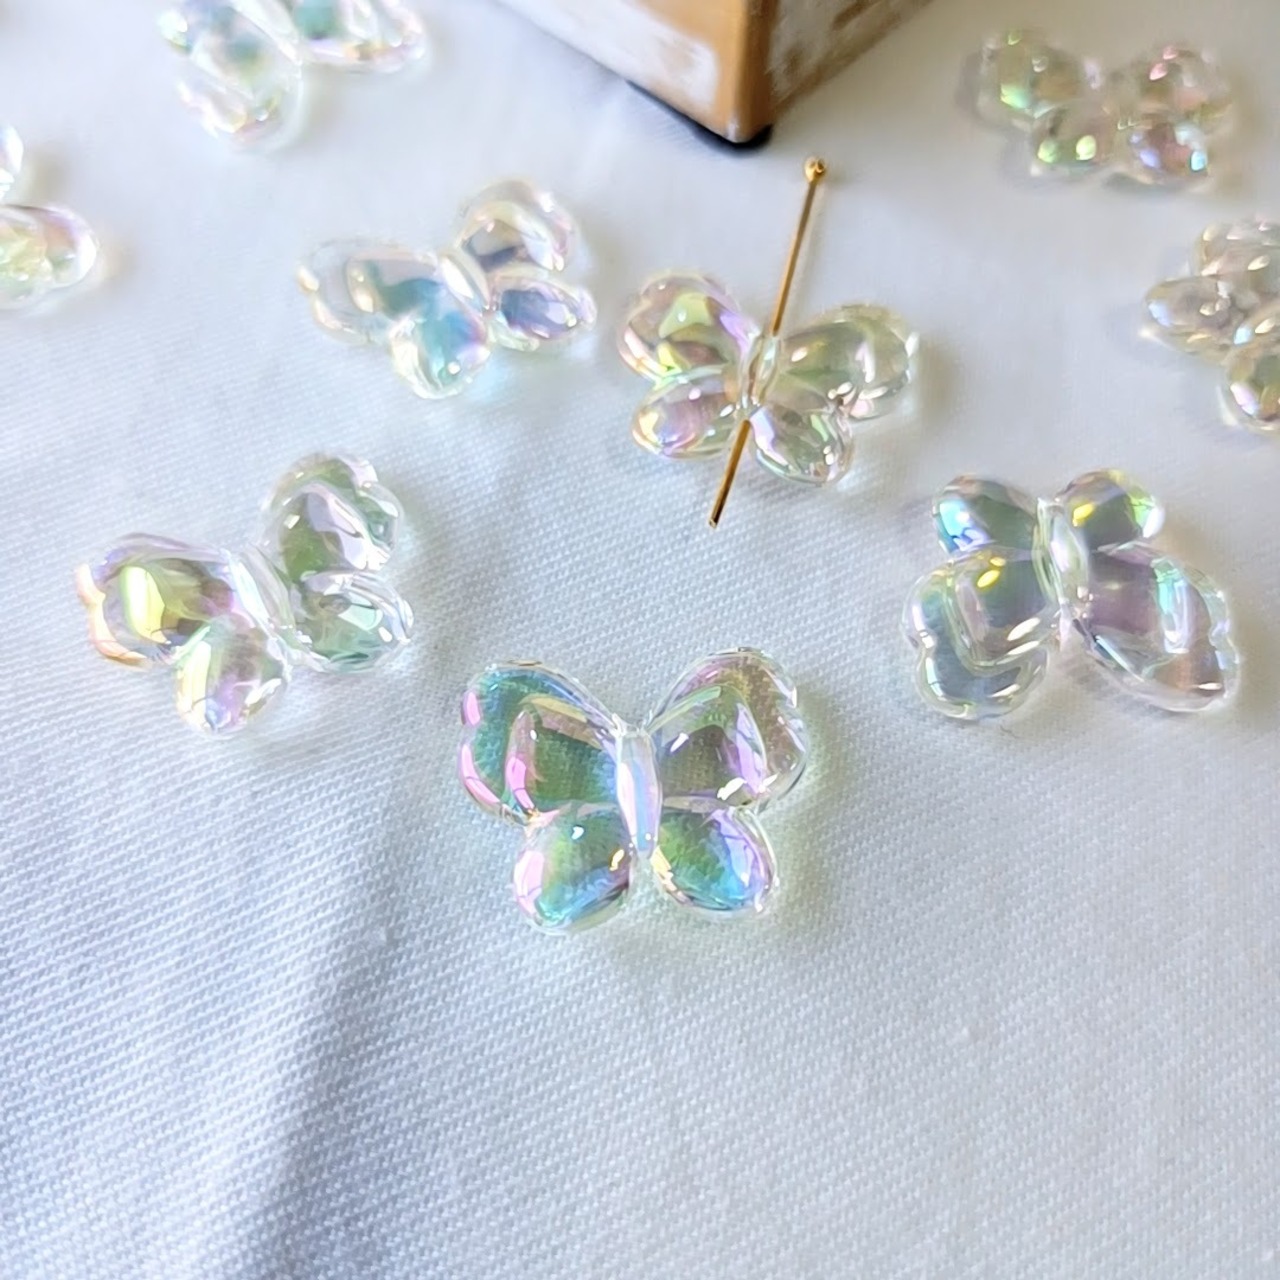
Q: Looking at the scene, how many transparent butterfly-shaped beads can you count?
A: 9